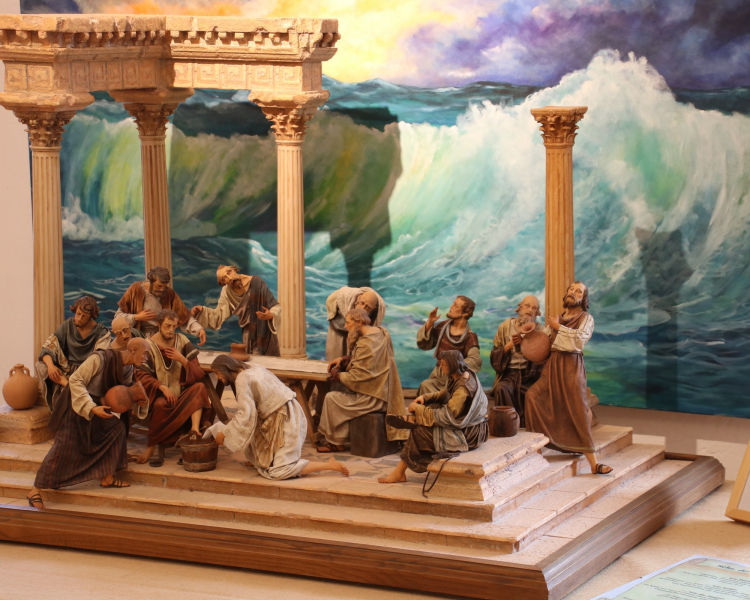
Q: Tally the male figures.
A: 13